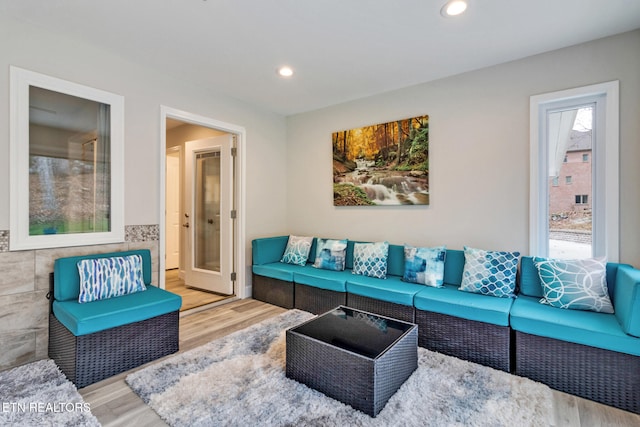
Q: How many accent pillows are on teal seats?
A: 7